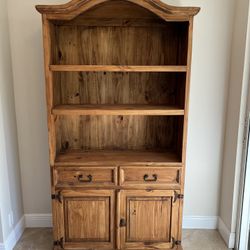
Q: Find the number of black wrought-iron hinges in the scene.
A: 4